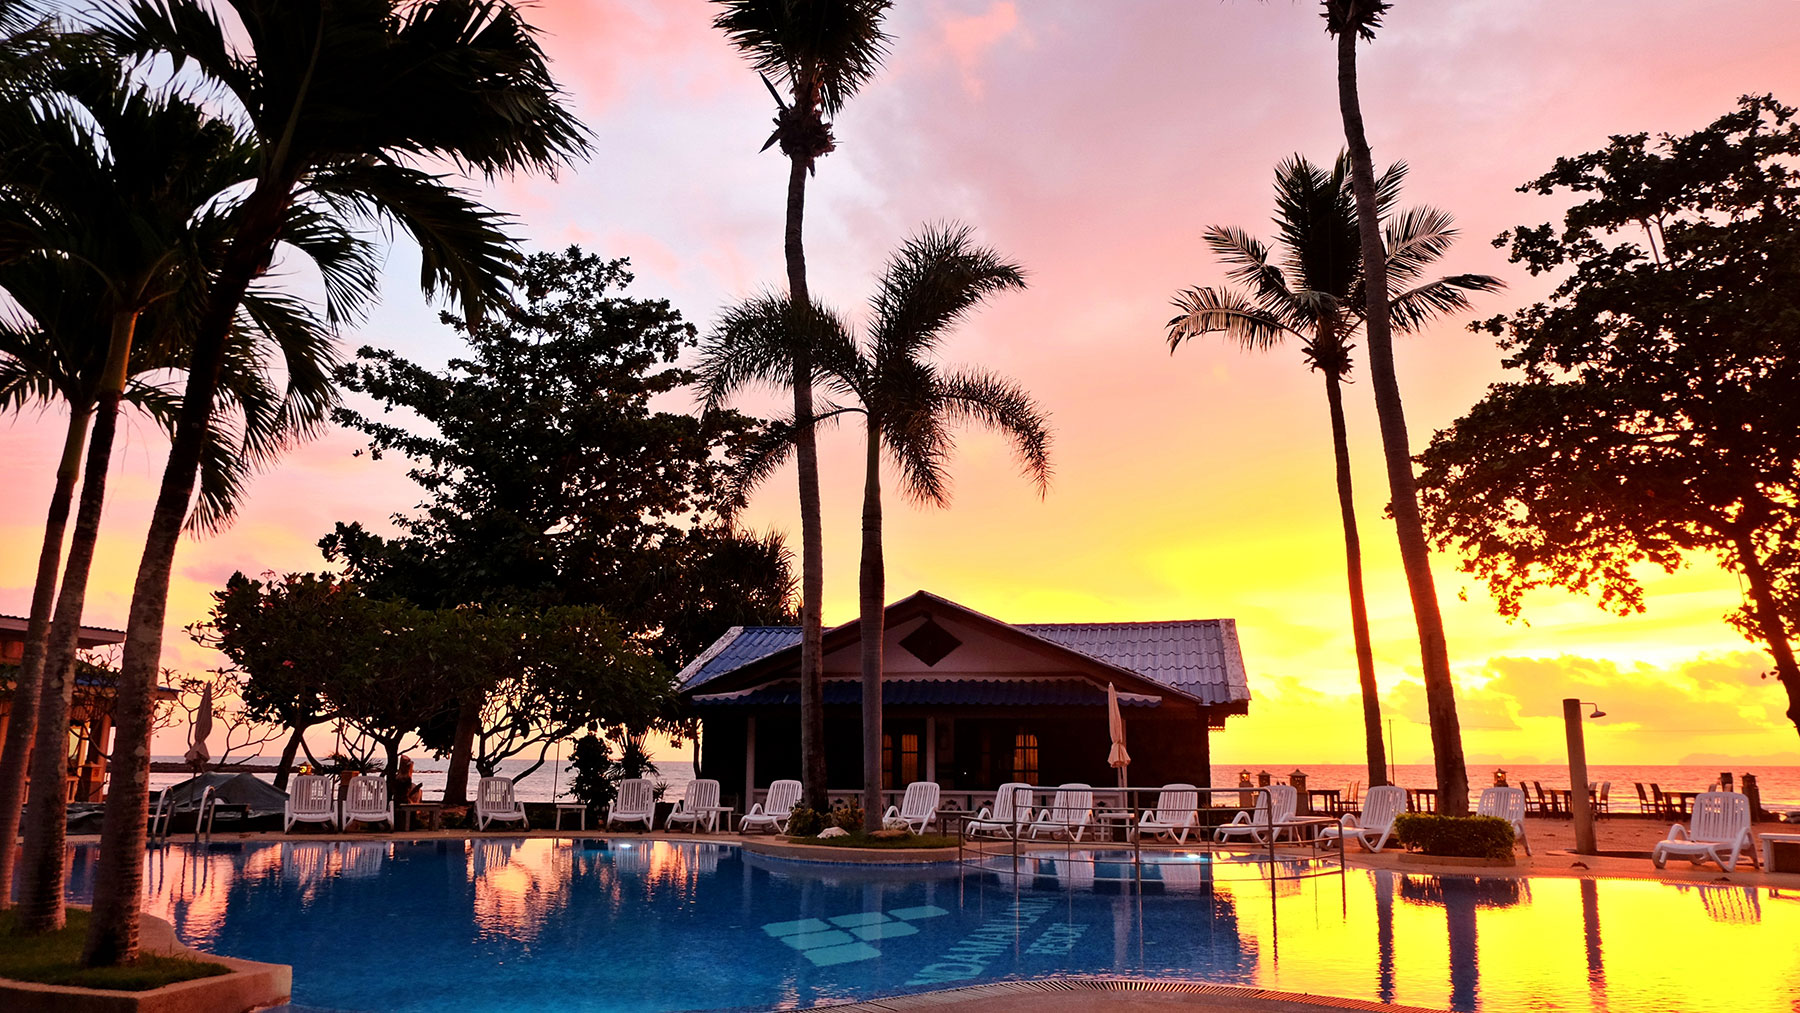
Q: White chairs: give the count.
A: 14